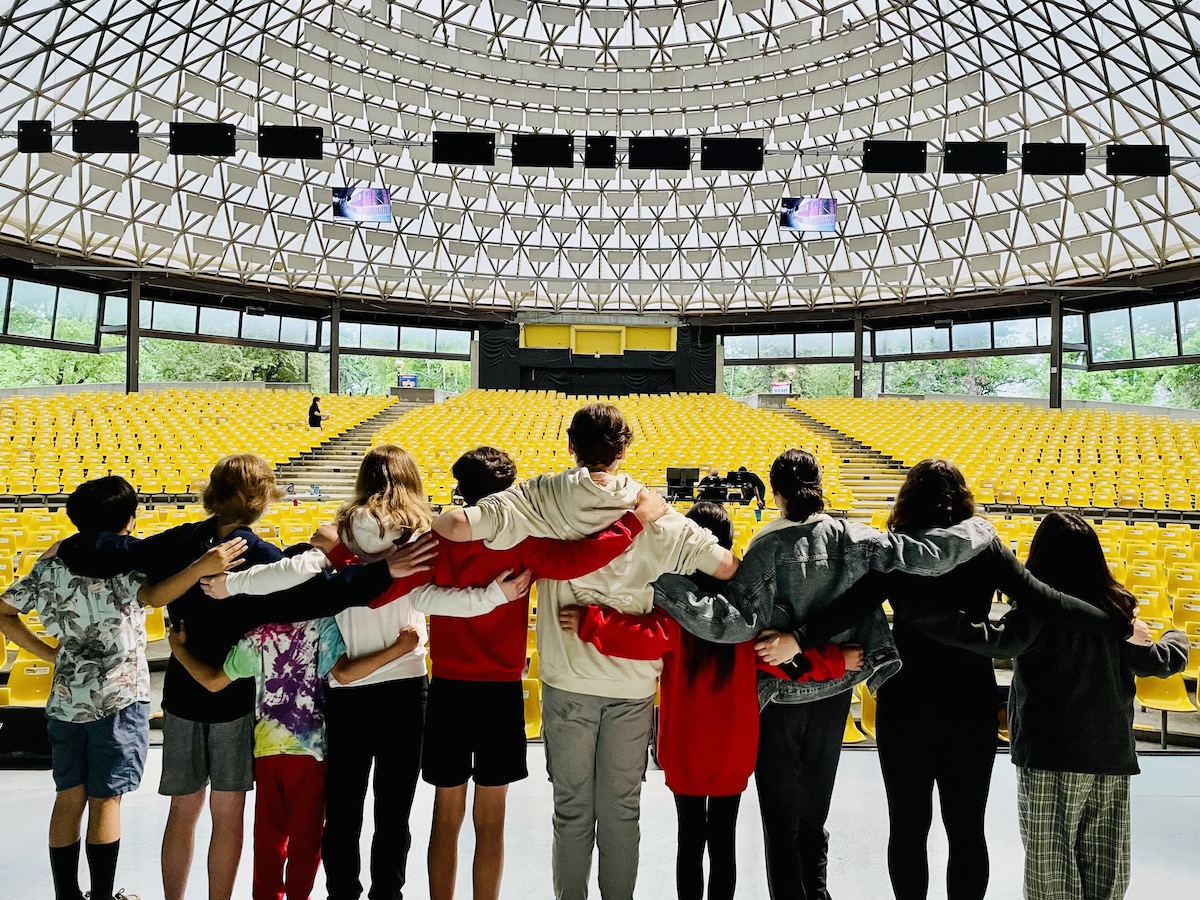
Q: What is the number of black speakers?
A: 13